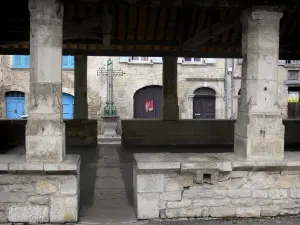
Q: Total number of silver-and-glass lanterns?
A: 0